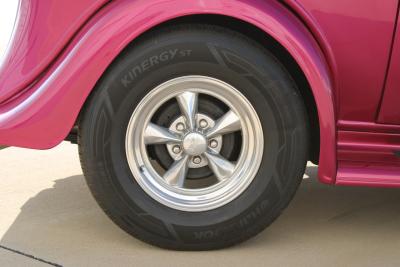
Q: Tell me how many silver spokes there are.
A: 5